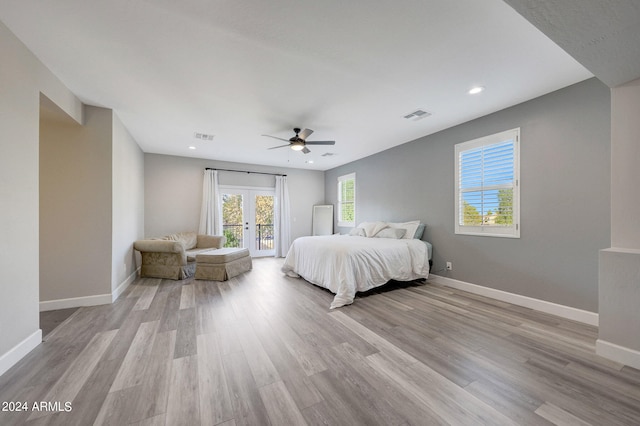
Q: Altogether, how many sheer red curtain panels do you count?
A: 0